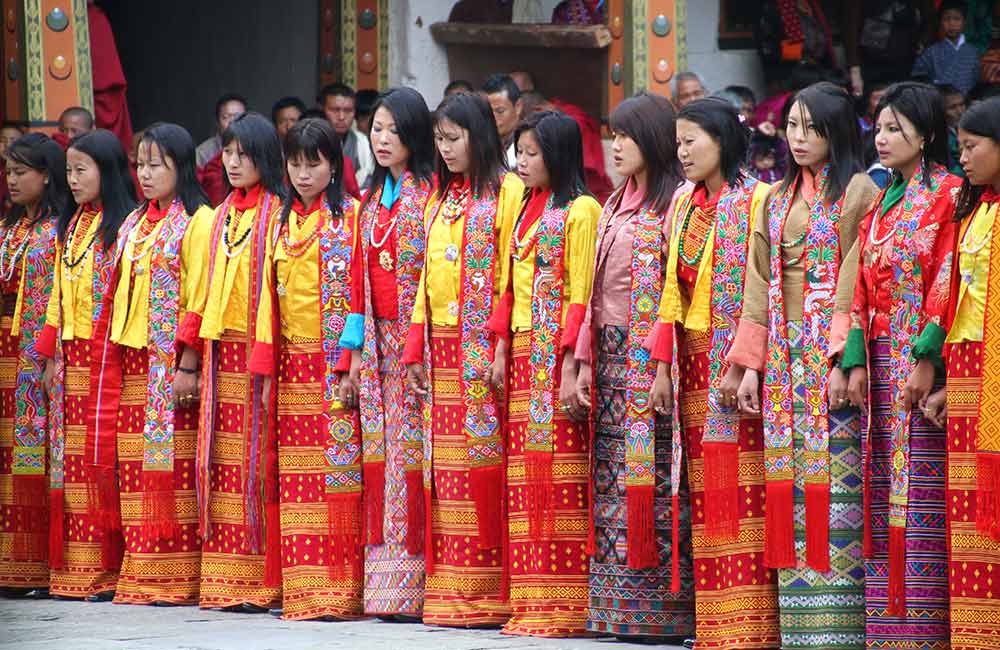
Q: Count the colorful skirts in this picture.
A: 13